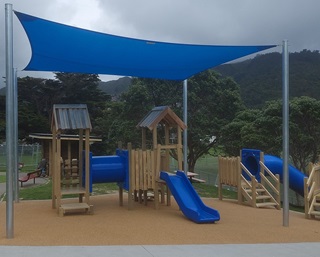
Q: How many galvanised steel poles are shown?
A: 4